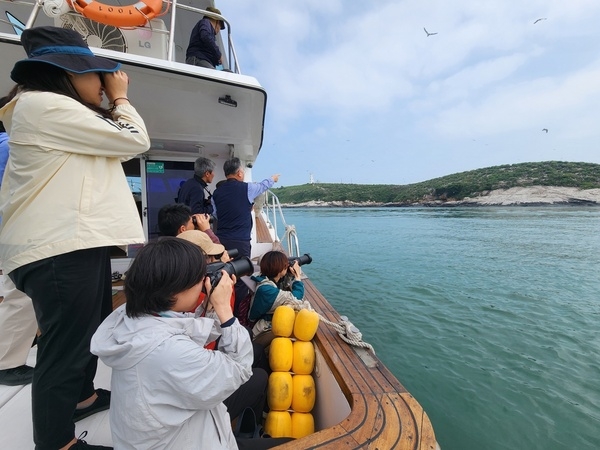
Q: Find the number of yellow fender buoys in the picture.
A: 8